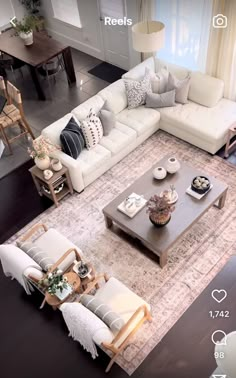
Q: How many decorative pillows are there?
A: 9